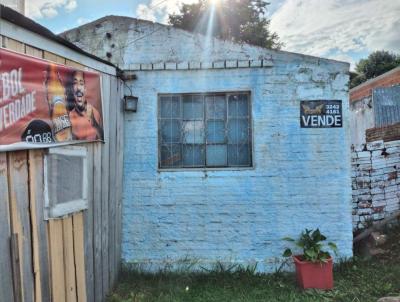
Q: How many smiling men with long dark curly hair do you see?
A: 1